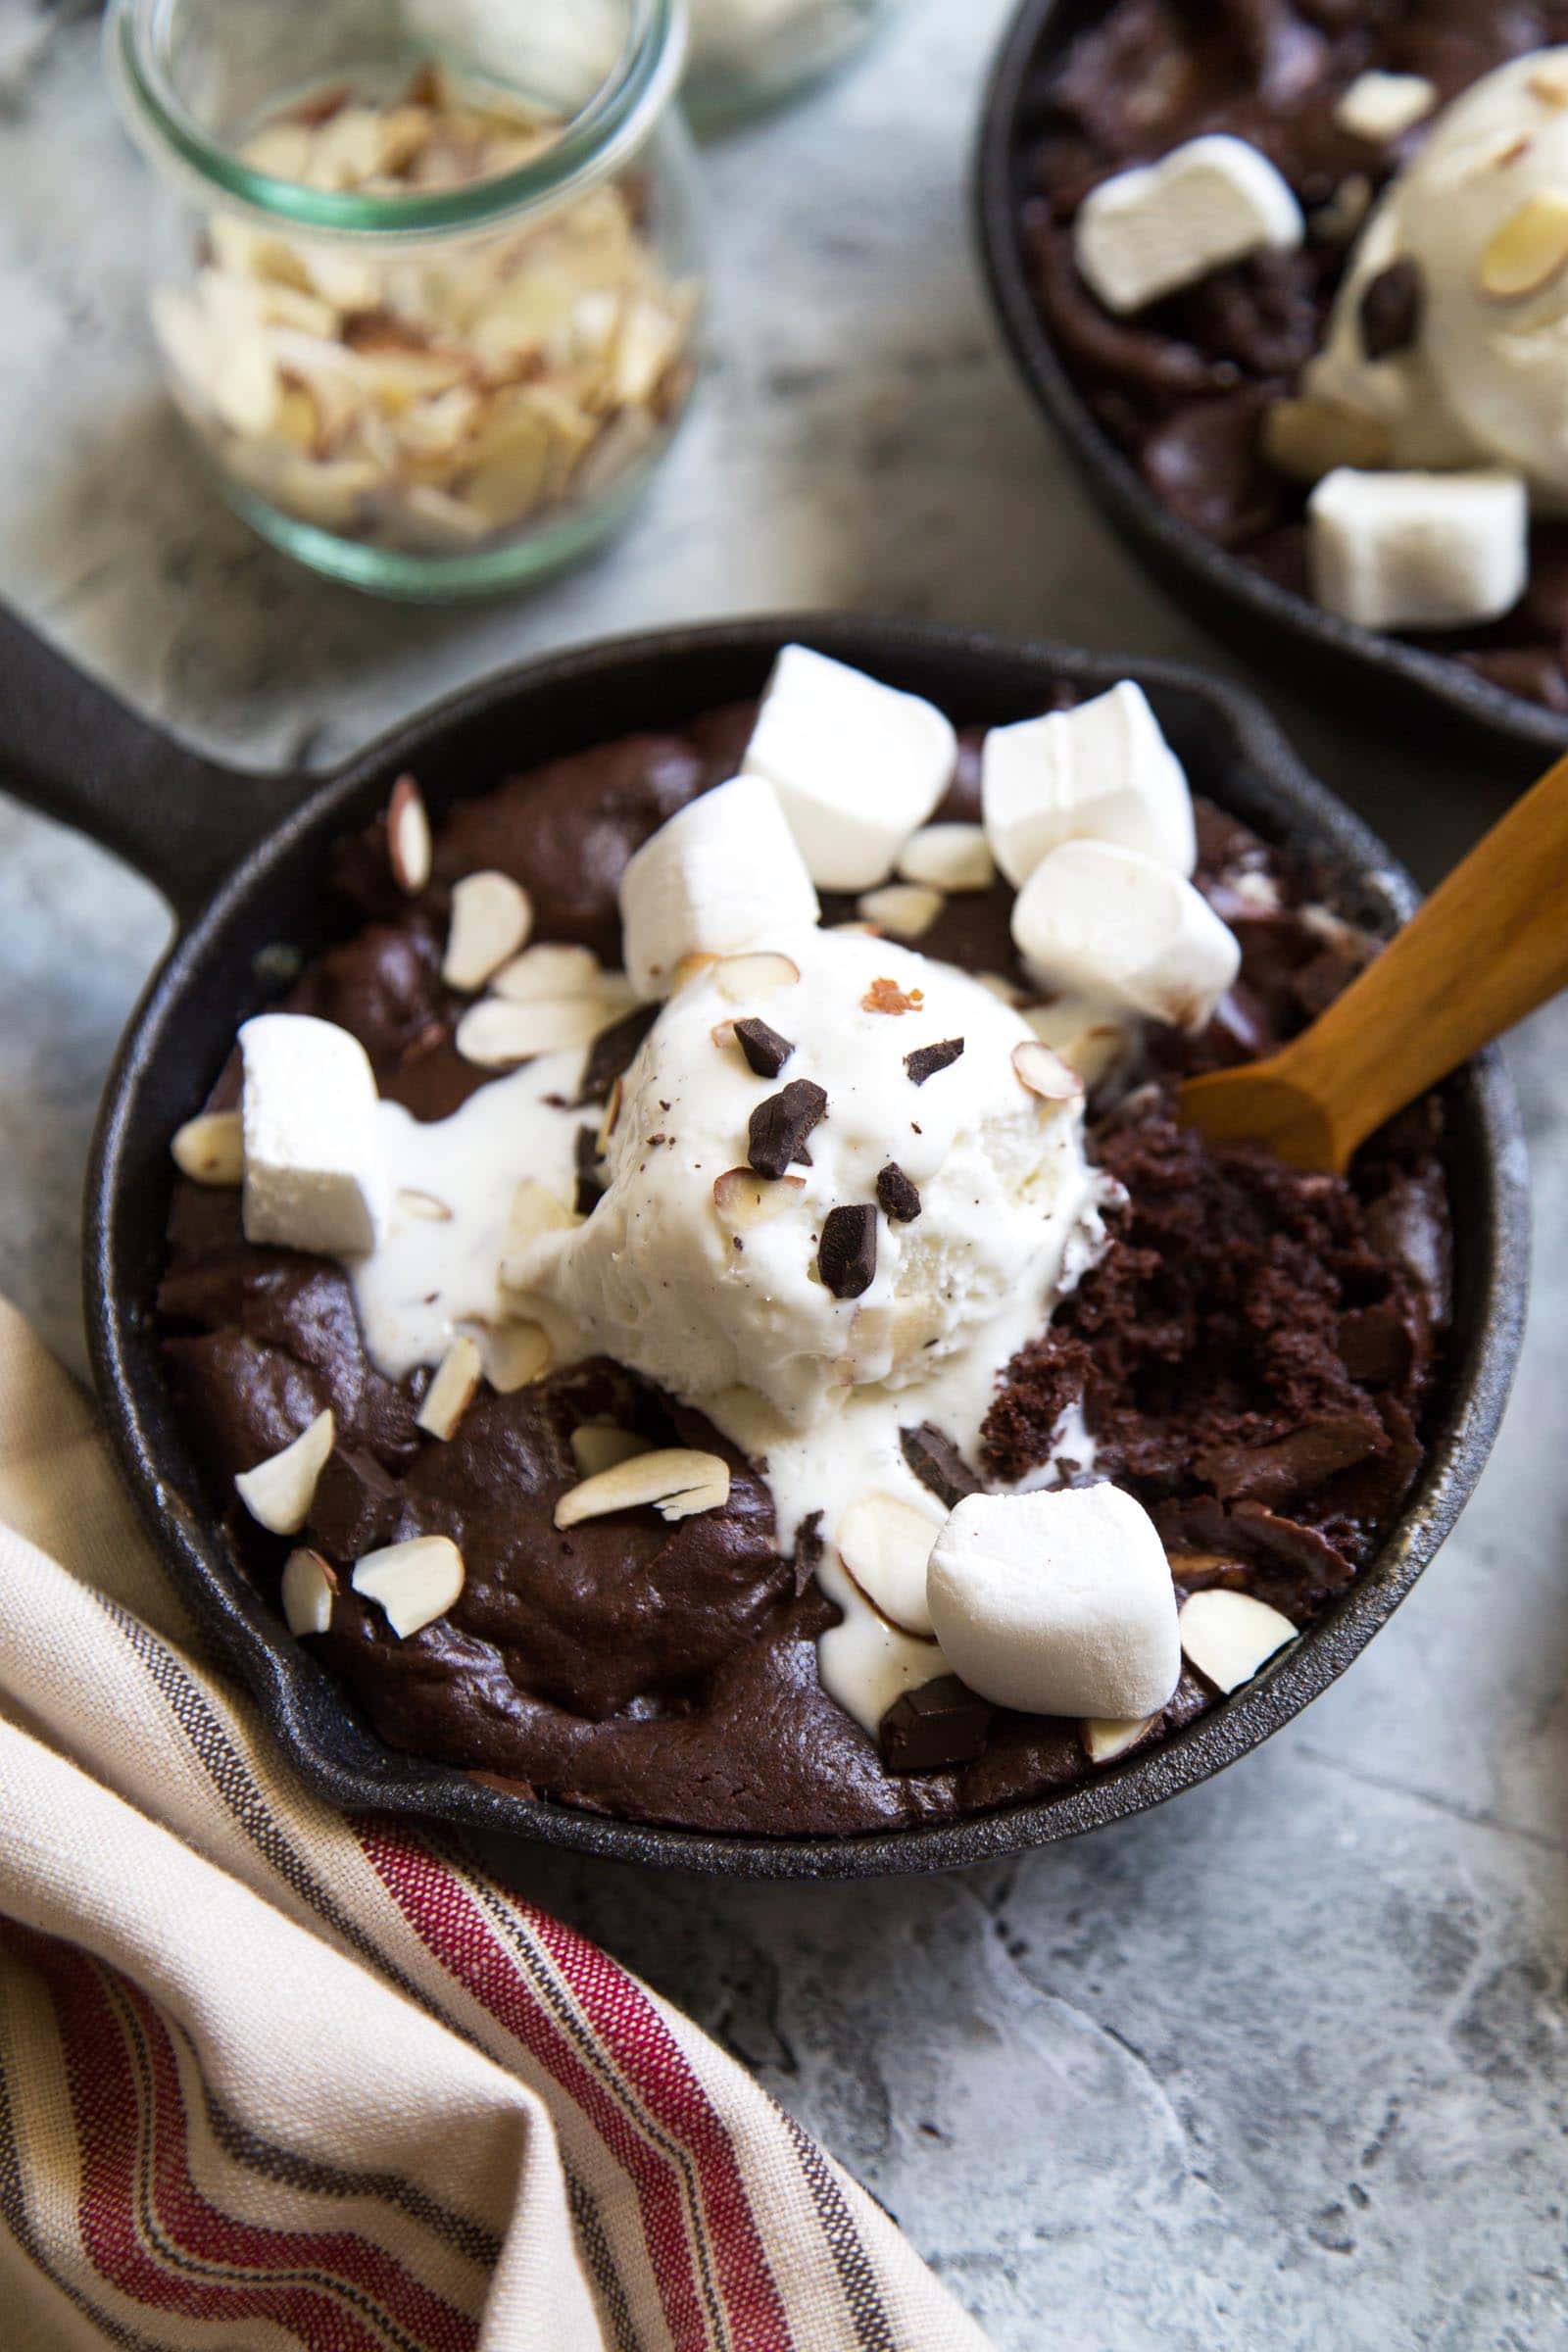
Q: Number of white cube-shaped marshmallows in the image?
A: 8